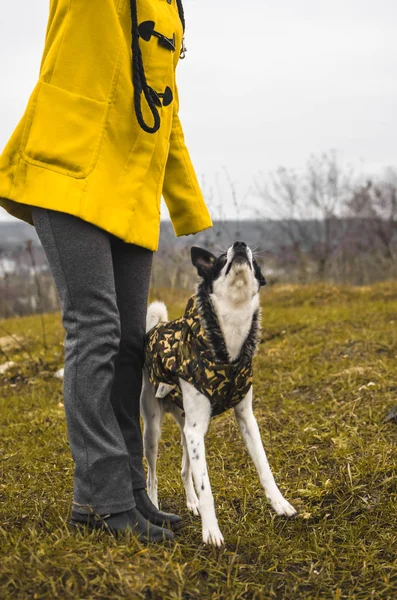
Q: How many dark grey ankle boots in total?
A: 2